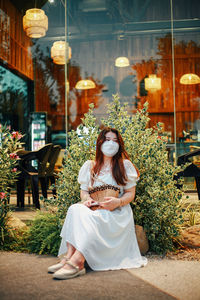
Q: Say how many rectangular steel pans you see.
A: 0